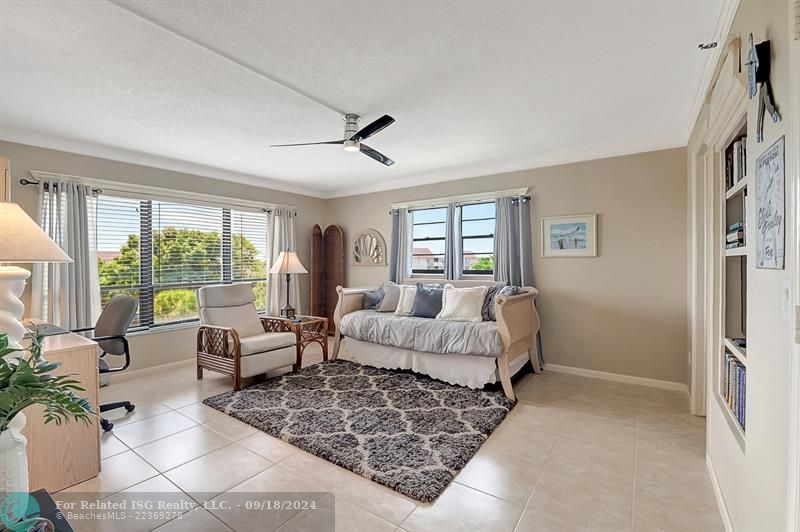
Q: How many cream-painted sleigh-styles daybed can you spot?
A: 1